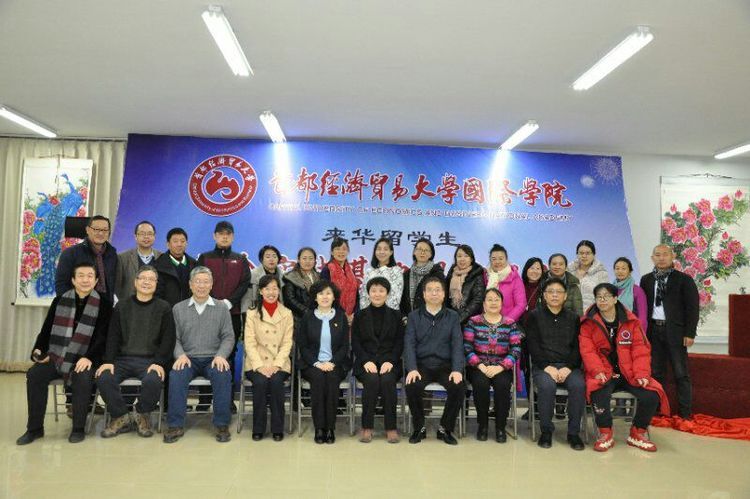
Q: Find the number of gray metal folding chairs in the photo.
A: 10